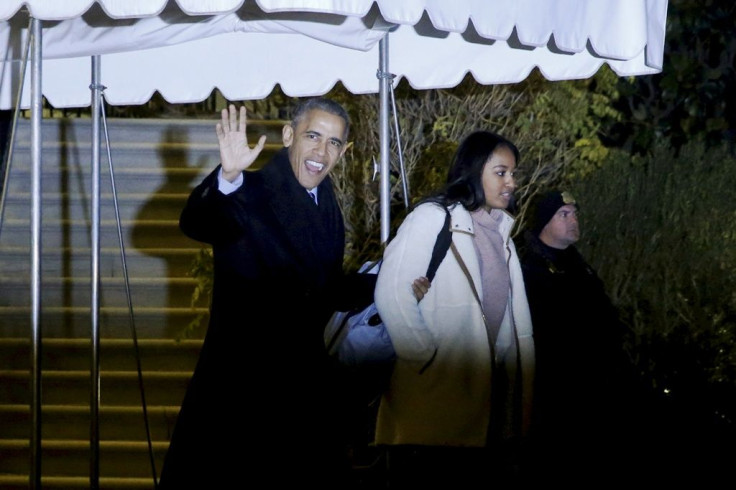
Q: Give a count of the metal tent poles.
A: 3